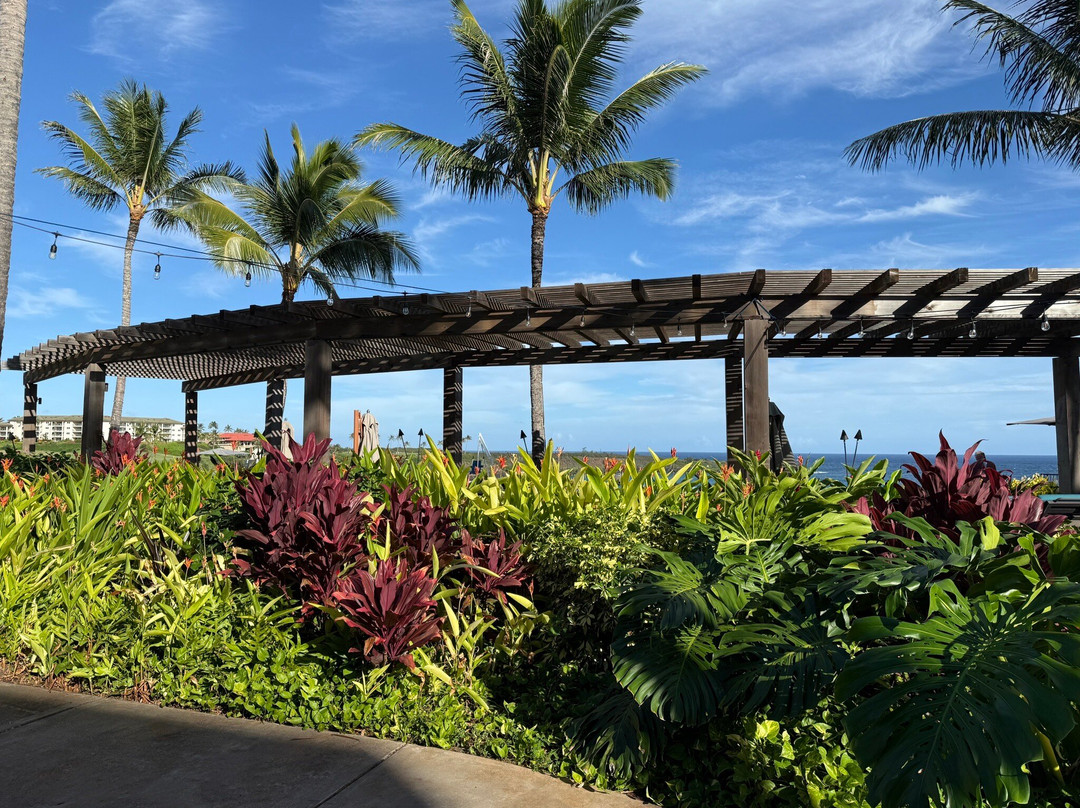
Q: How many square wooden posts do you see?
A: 9